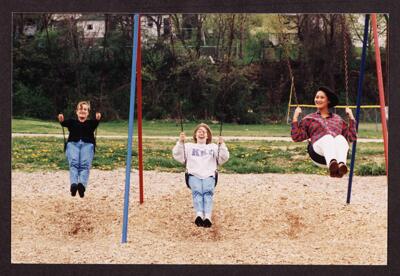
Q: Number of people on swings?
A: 3